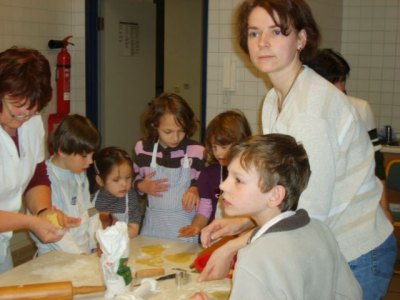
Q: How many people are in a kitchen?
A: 8